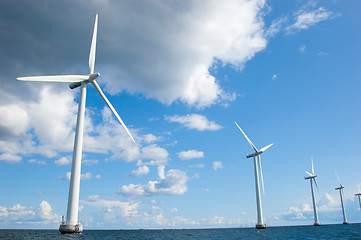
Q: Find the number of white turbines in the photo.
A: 5